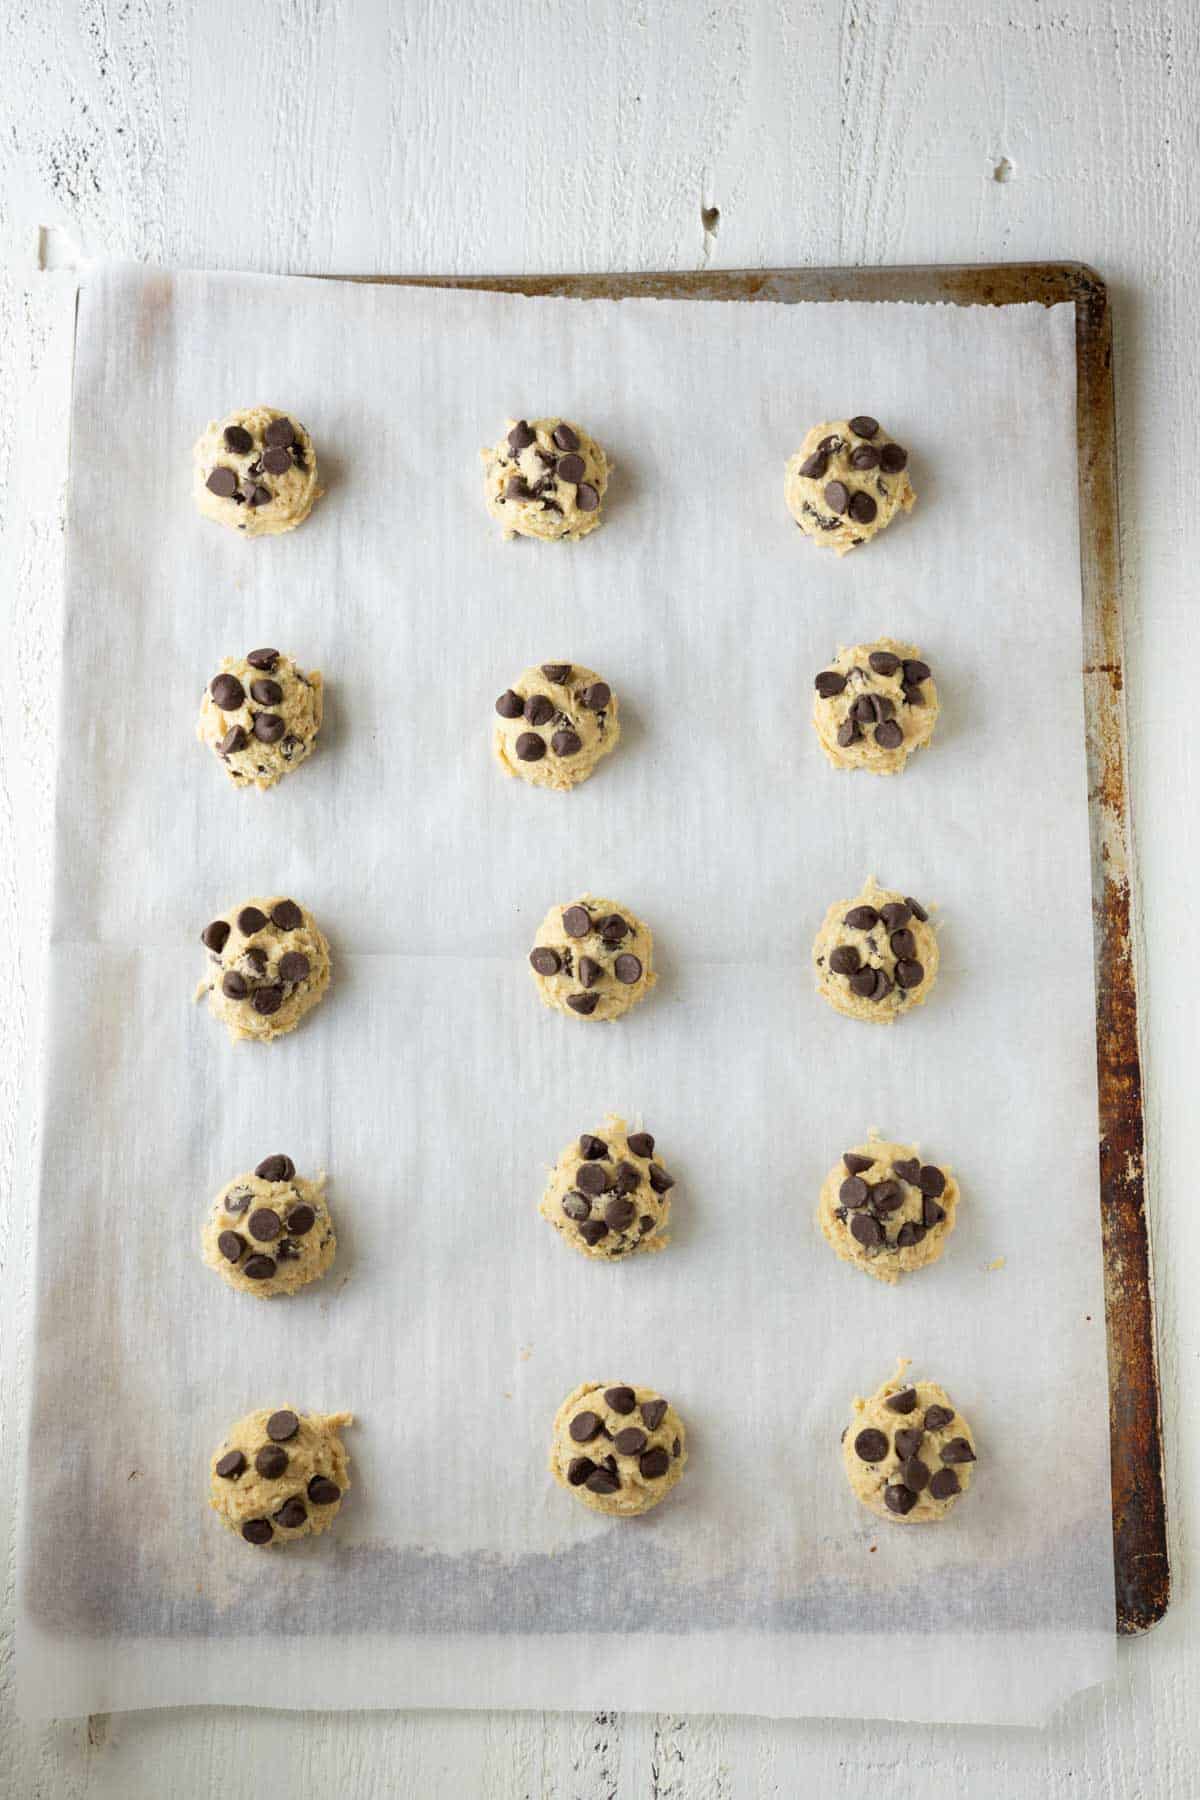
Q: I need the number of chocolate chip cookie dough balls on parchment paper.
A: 15